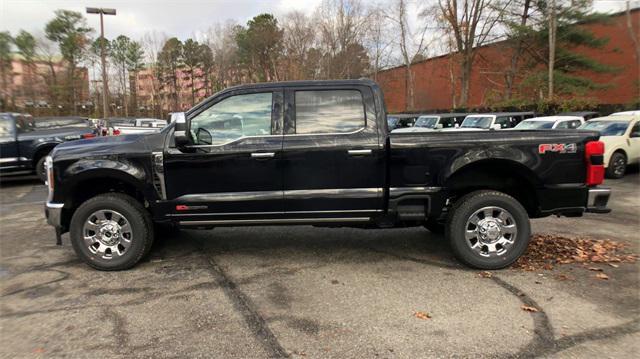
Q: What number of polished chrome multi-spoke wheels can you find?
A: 2